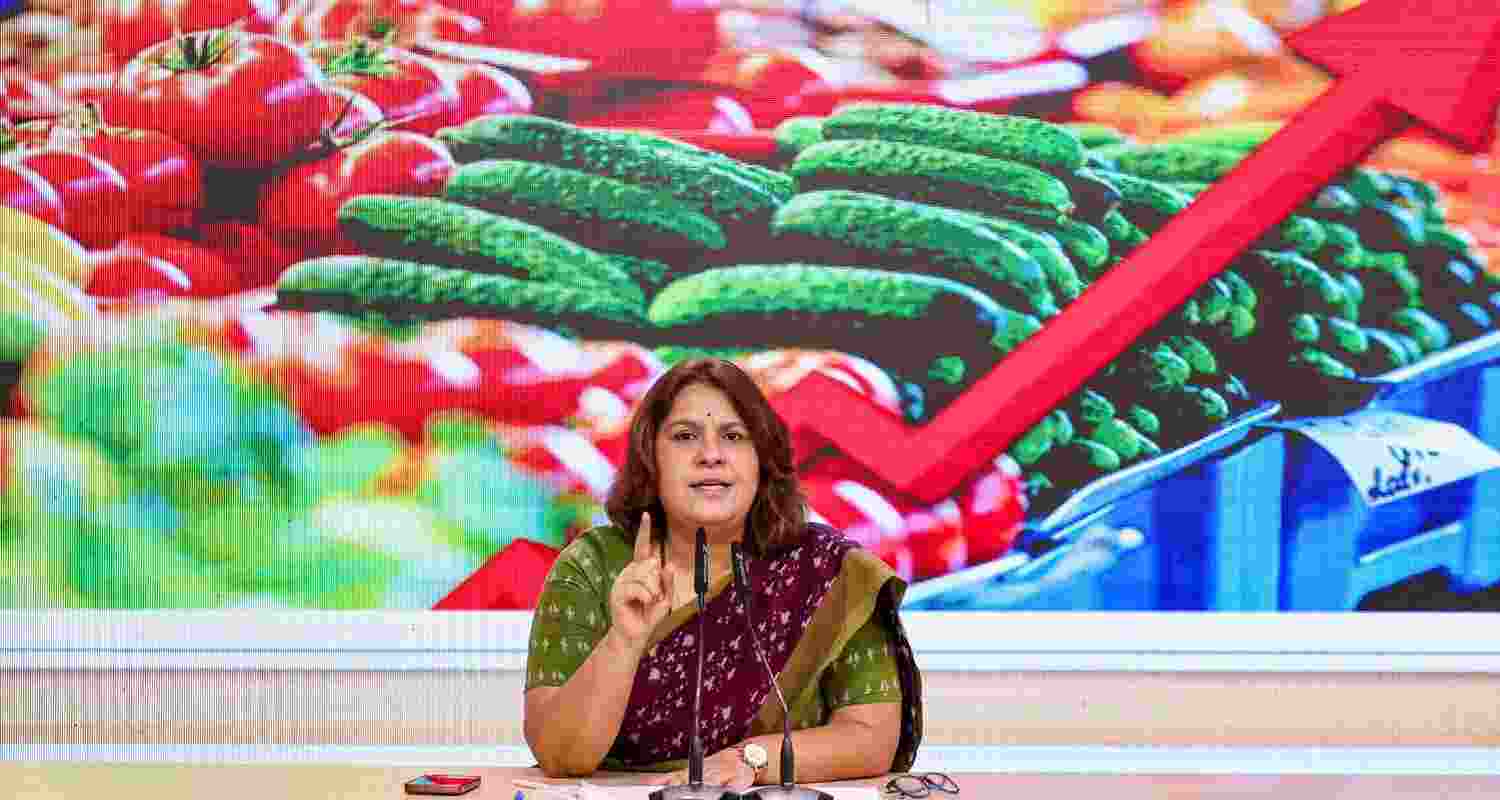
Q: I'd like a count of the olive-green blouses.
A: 1